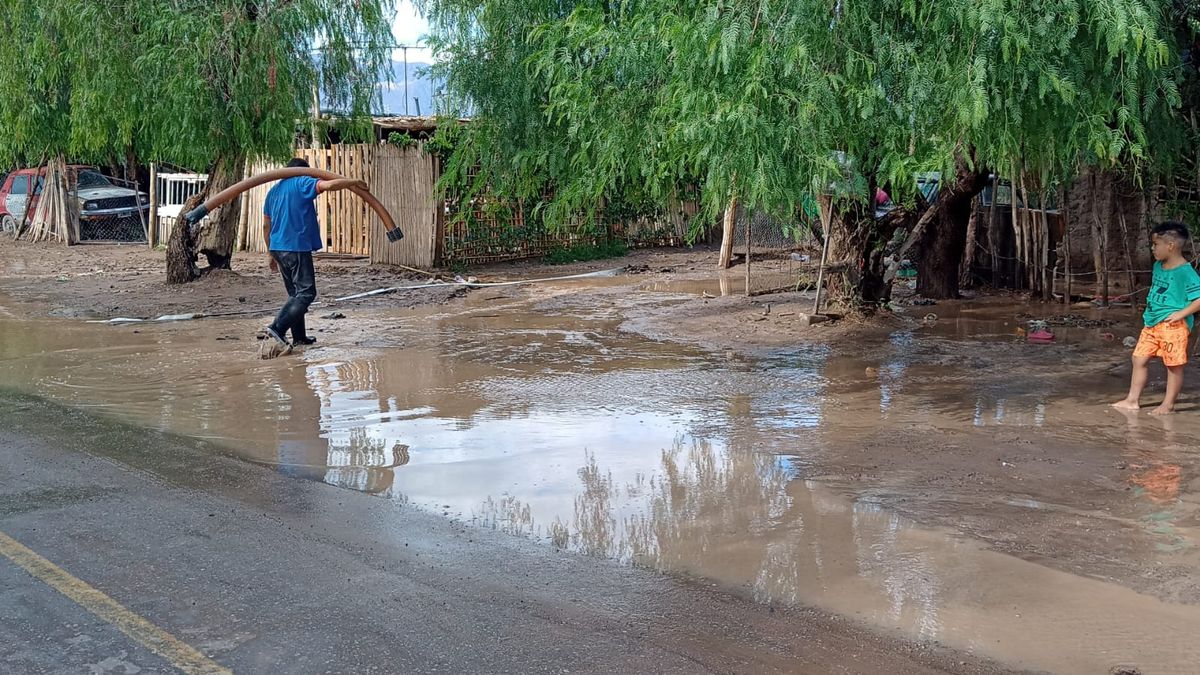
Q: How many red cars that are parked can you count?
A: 1